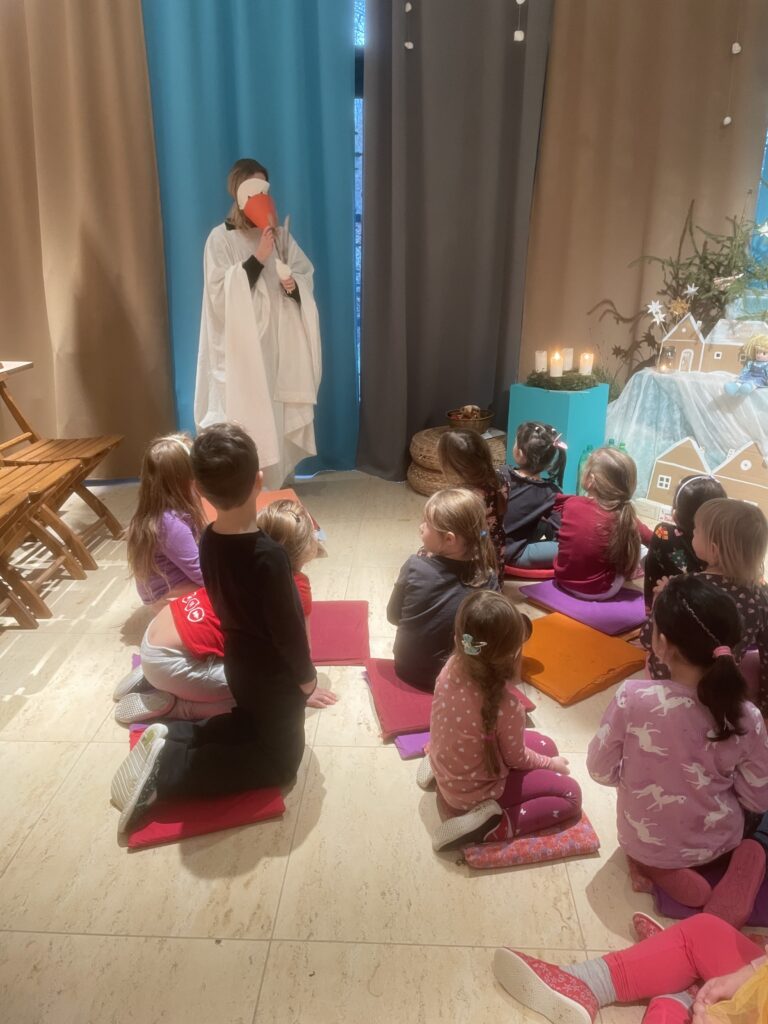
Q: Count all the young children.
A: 12